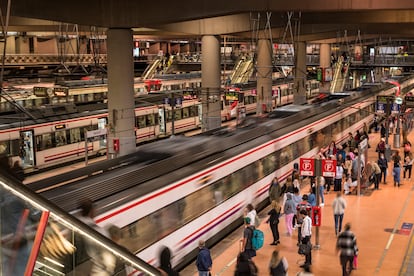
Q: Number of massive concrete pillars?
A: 5